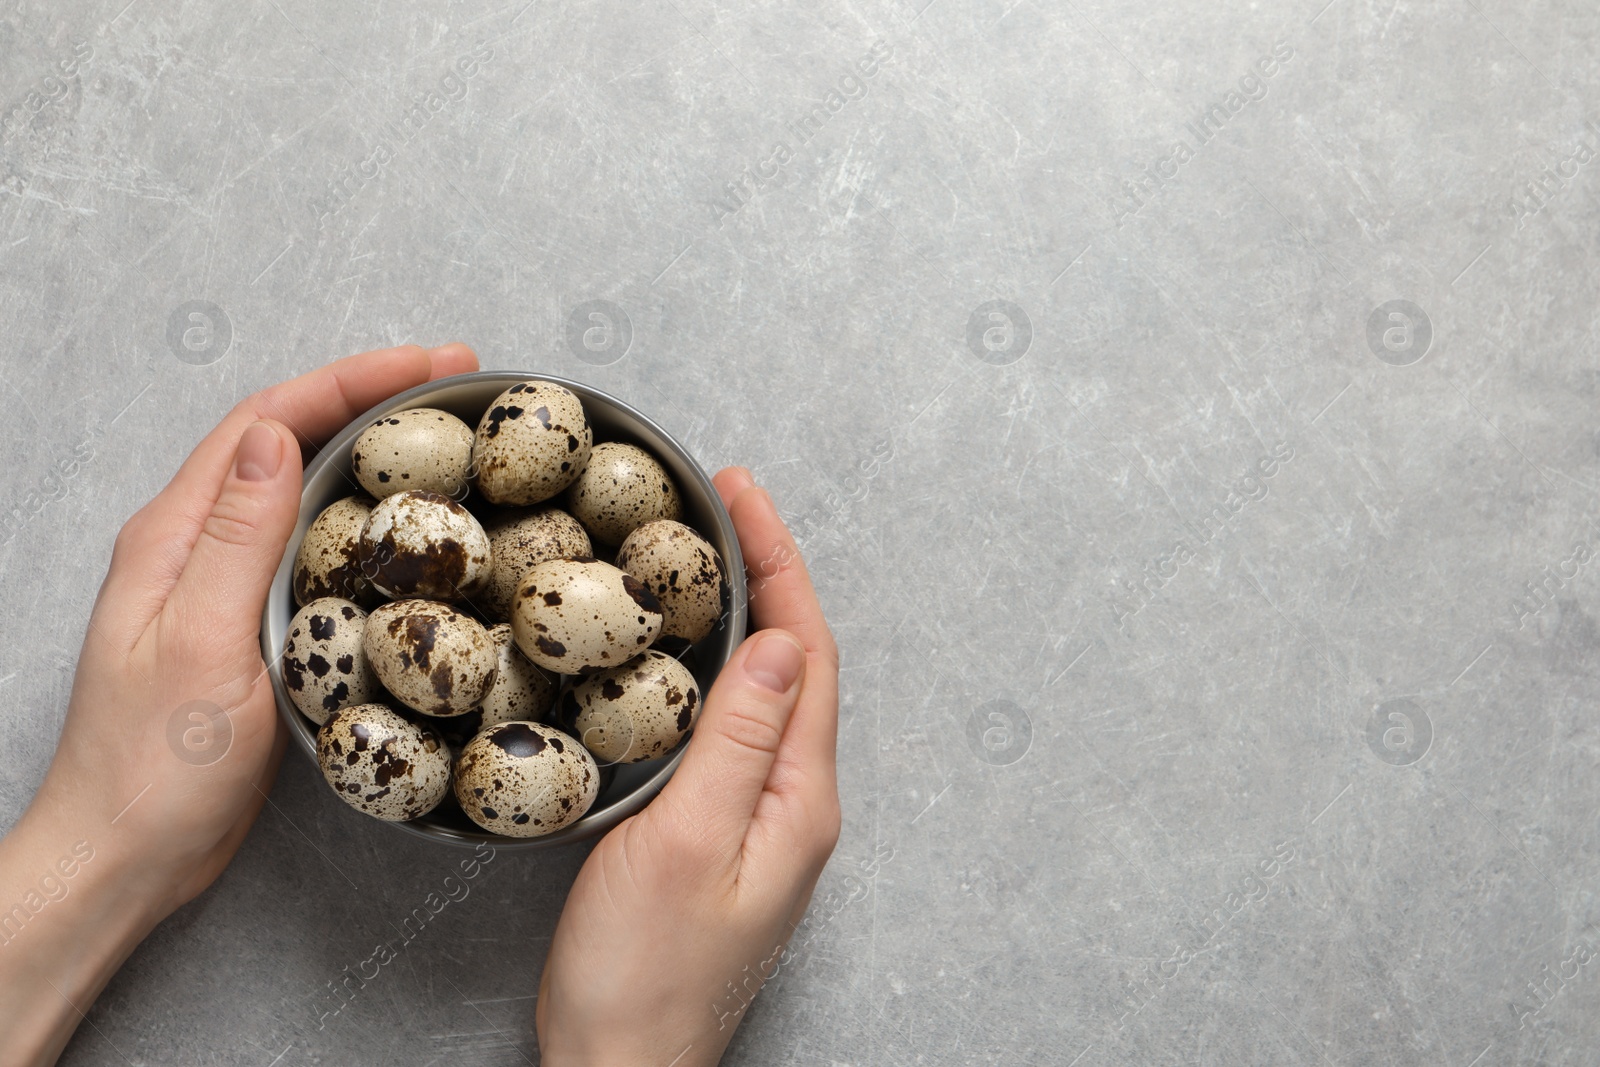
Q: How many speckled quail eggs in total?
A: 14